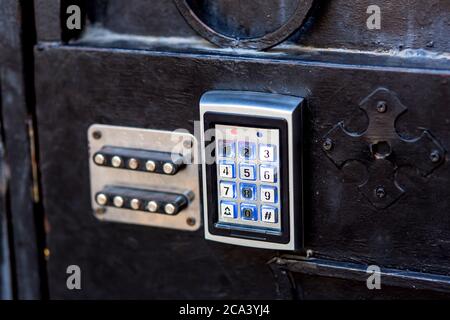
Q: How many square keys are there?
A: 12